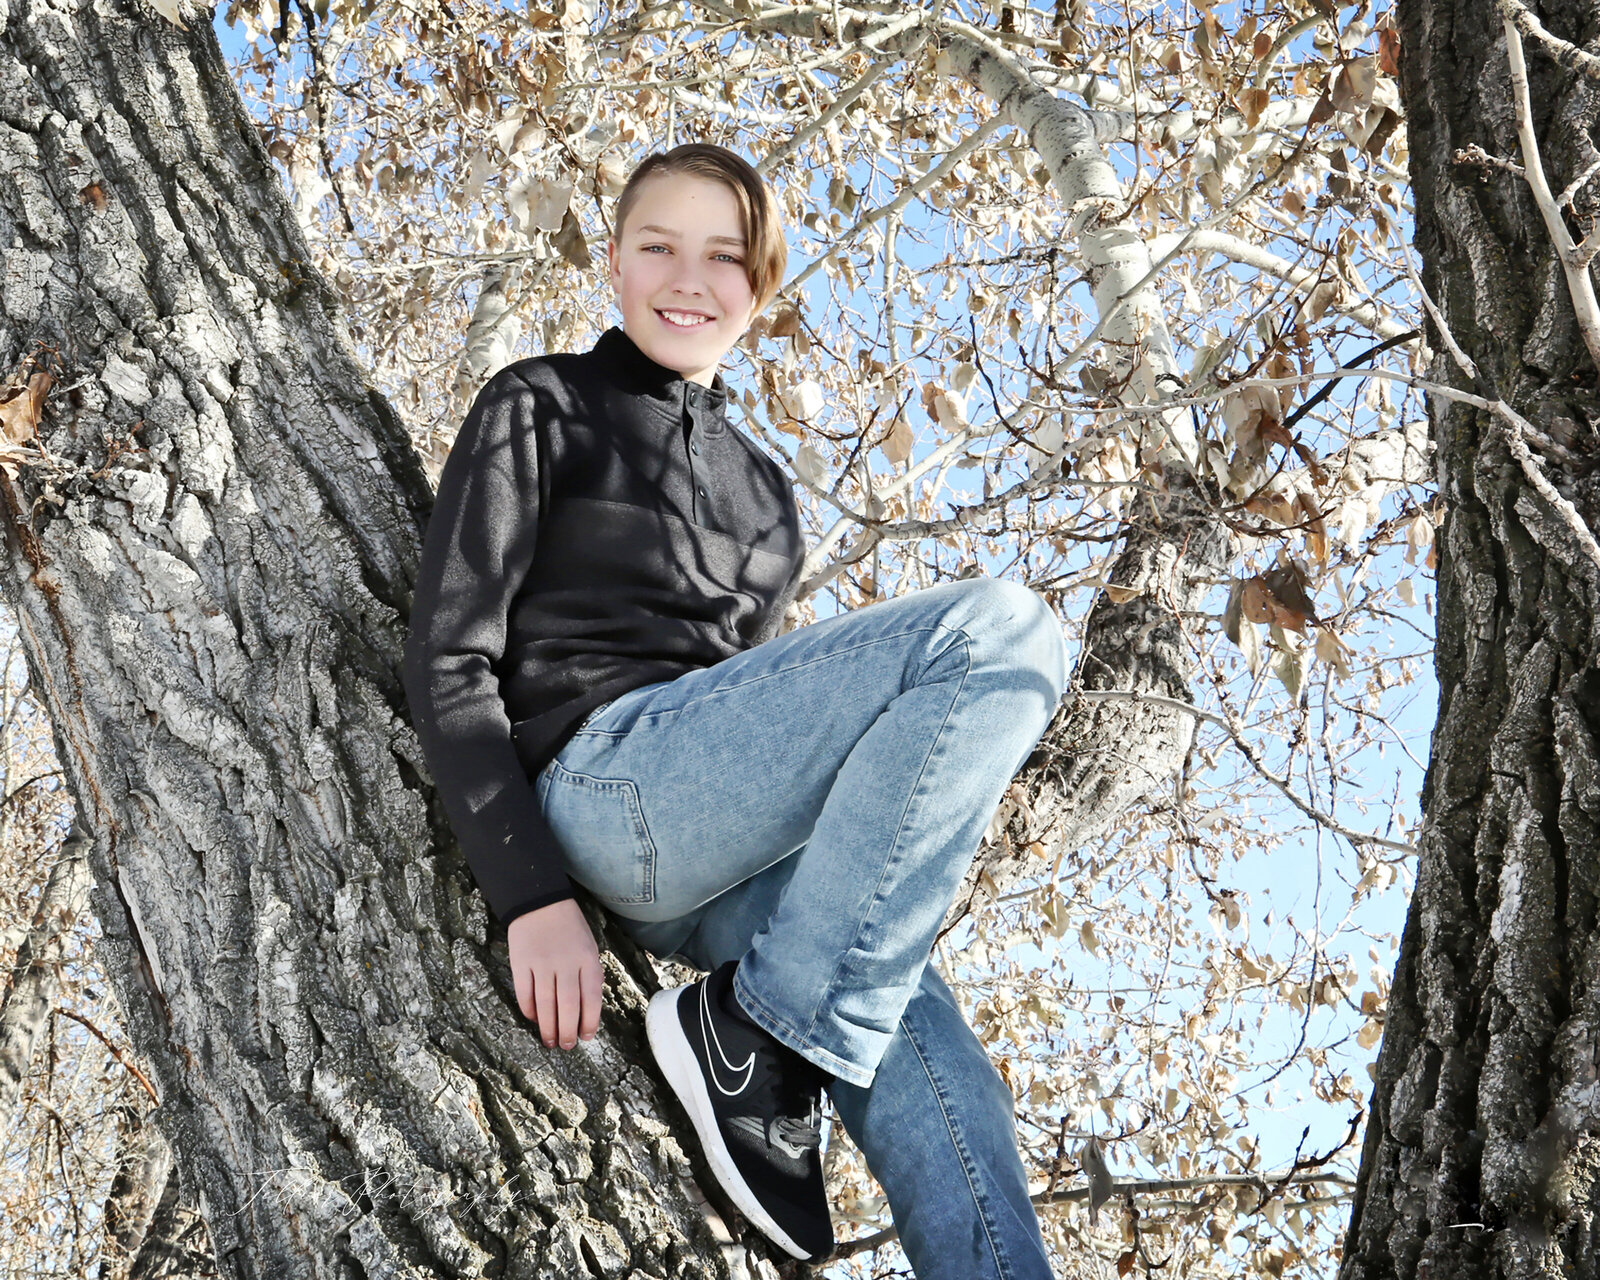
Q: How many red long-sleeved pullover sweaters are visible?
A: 0